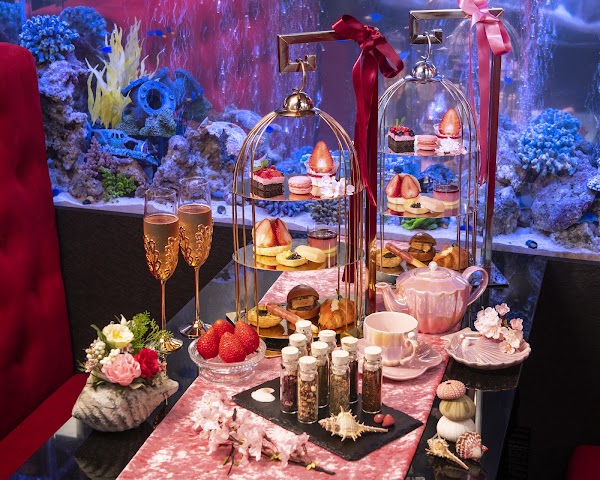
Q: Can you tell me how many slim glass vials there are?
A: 9